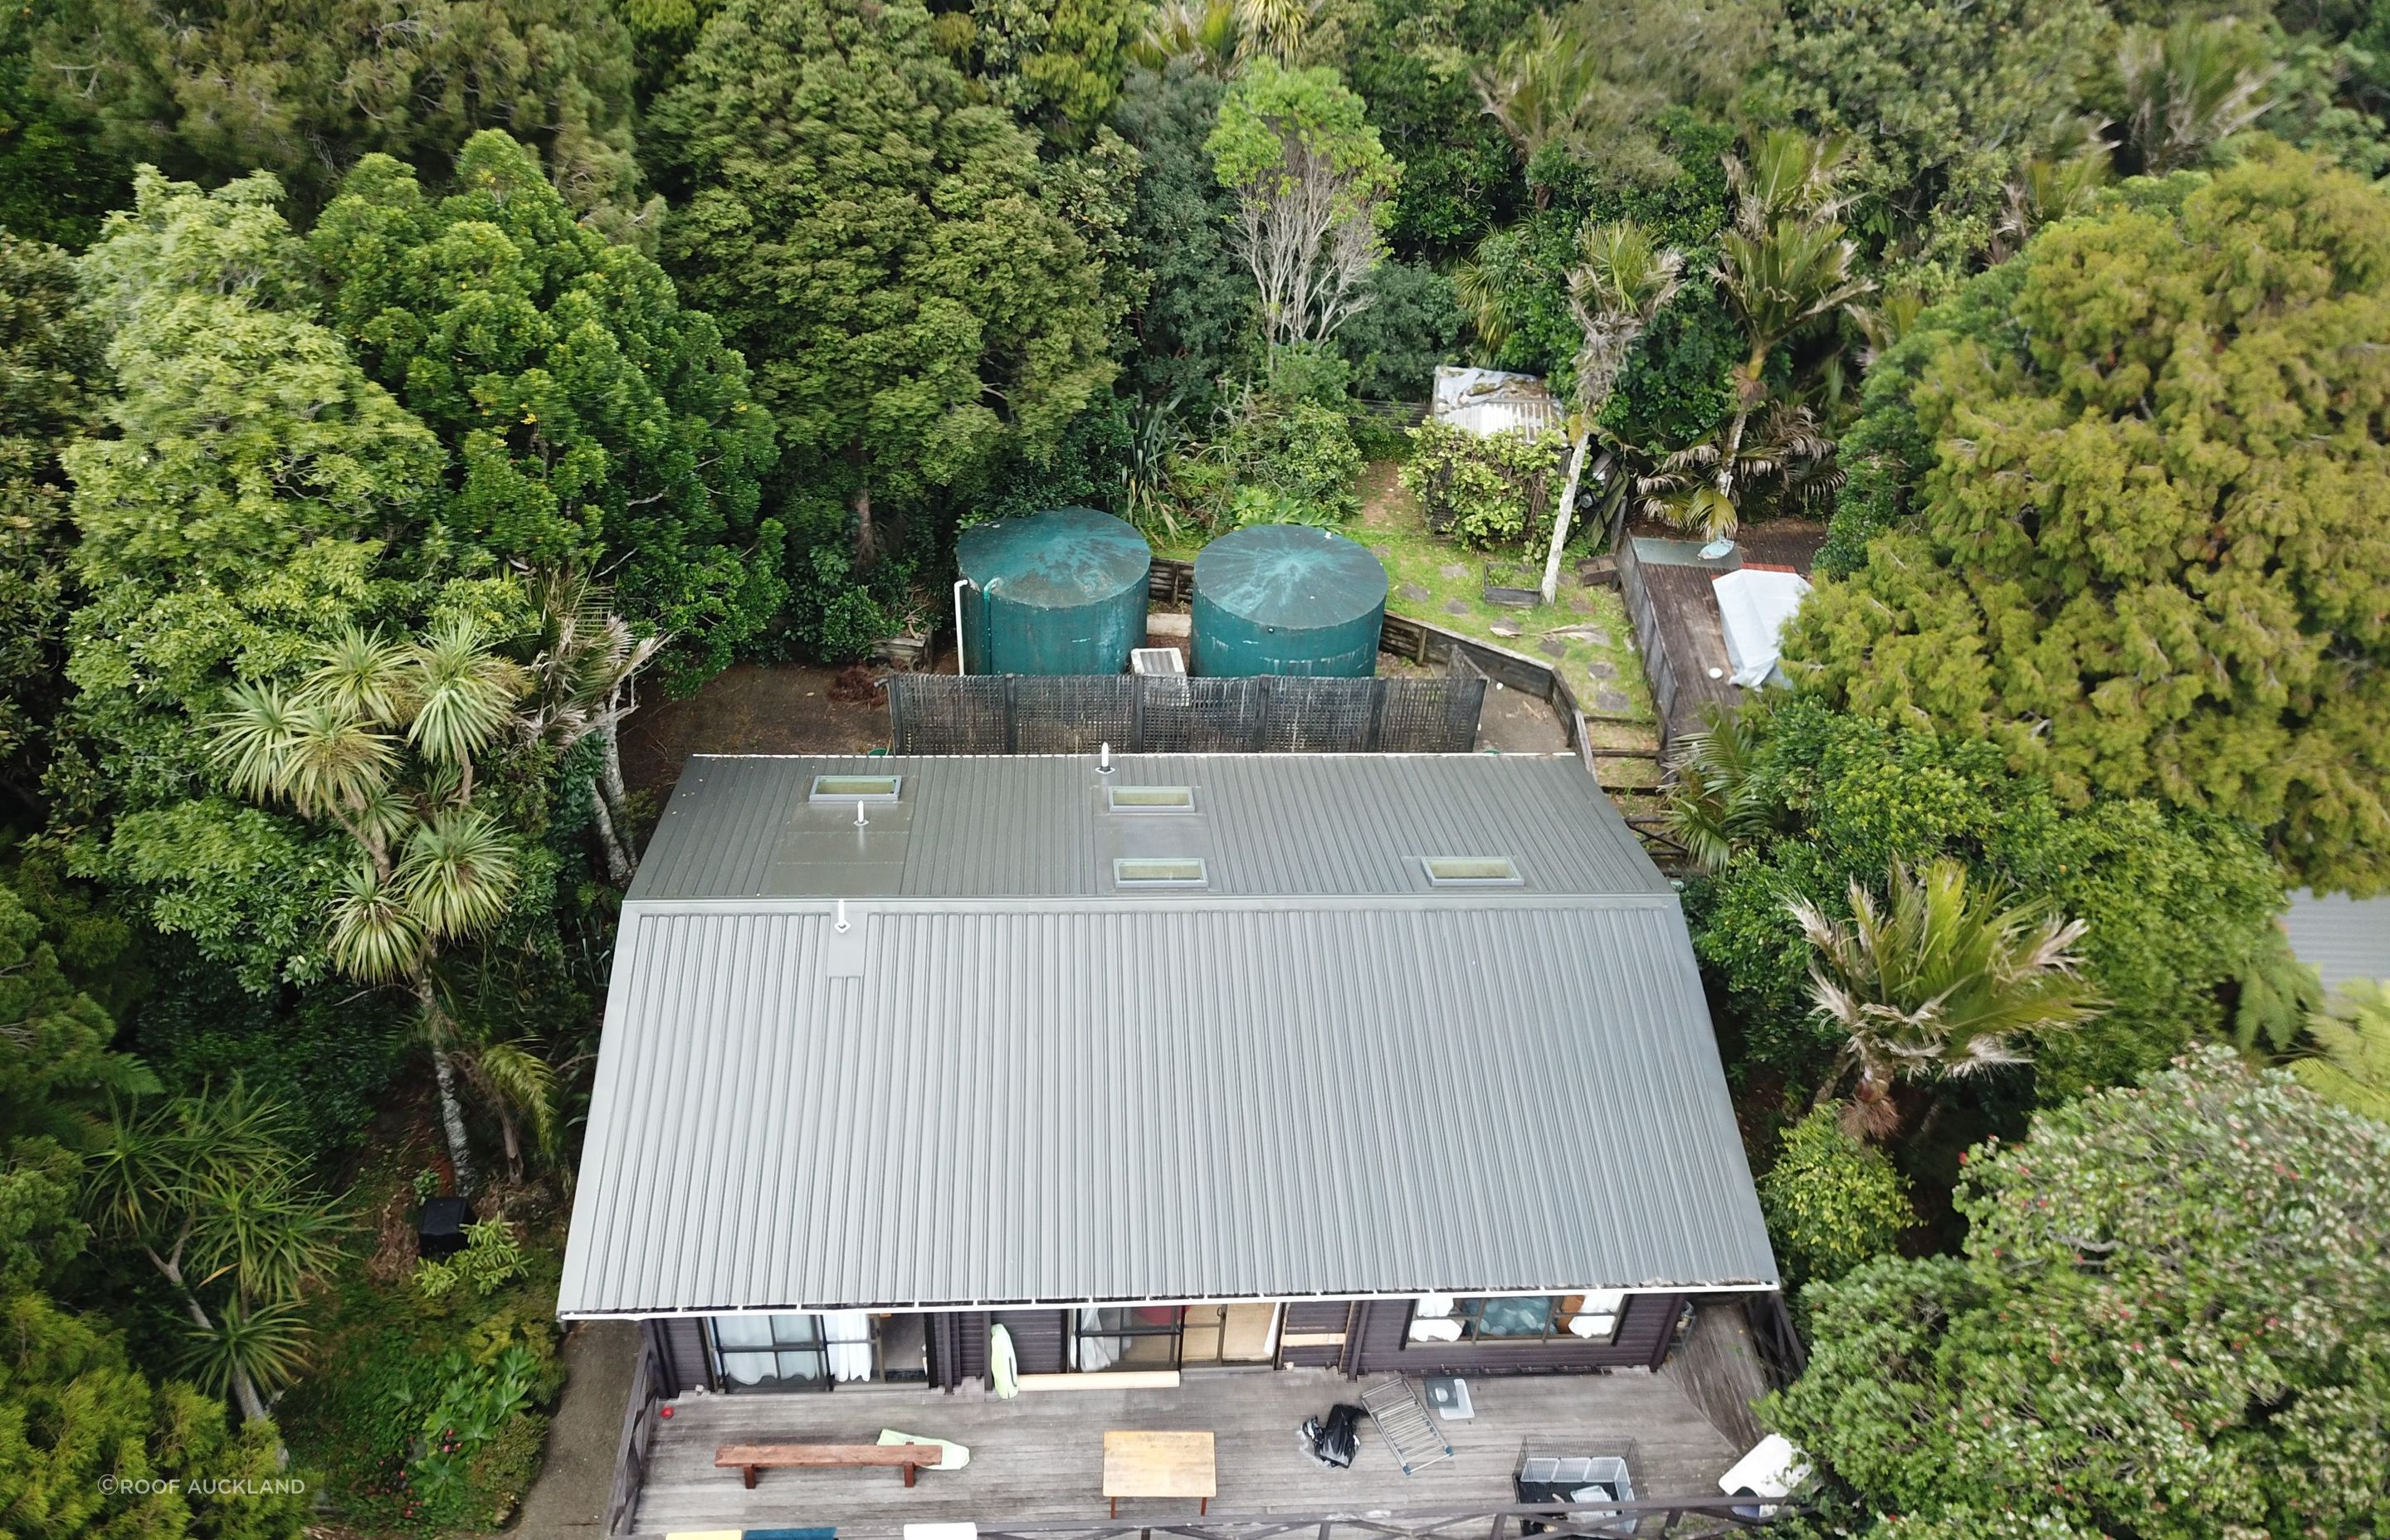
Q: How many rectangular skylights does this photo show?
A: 4